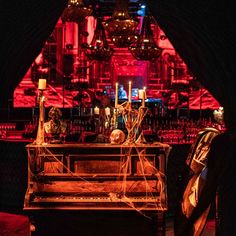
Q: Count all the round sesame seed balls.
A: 0